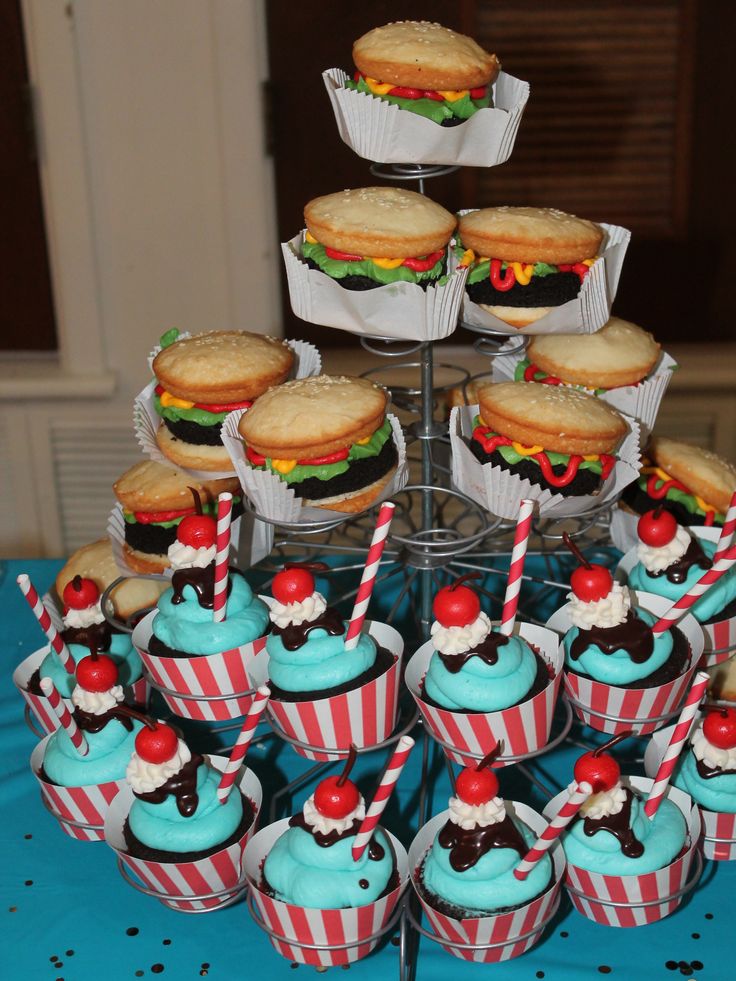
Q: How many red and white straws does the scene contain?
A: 11